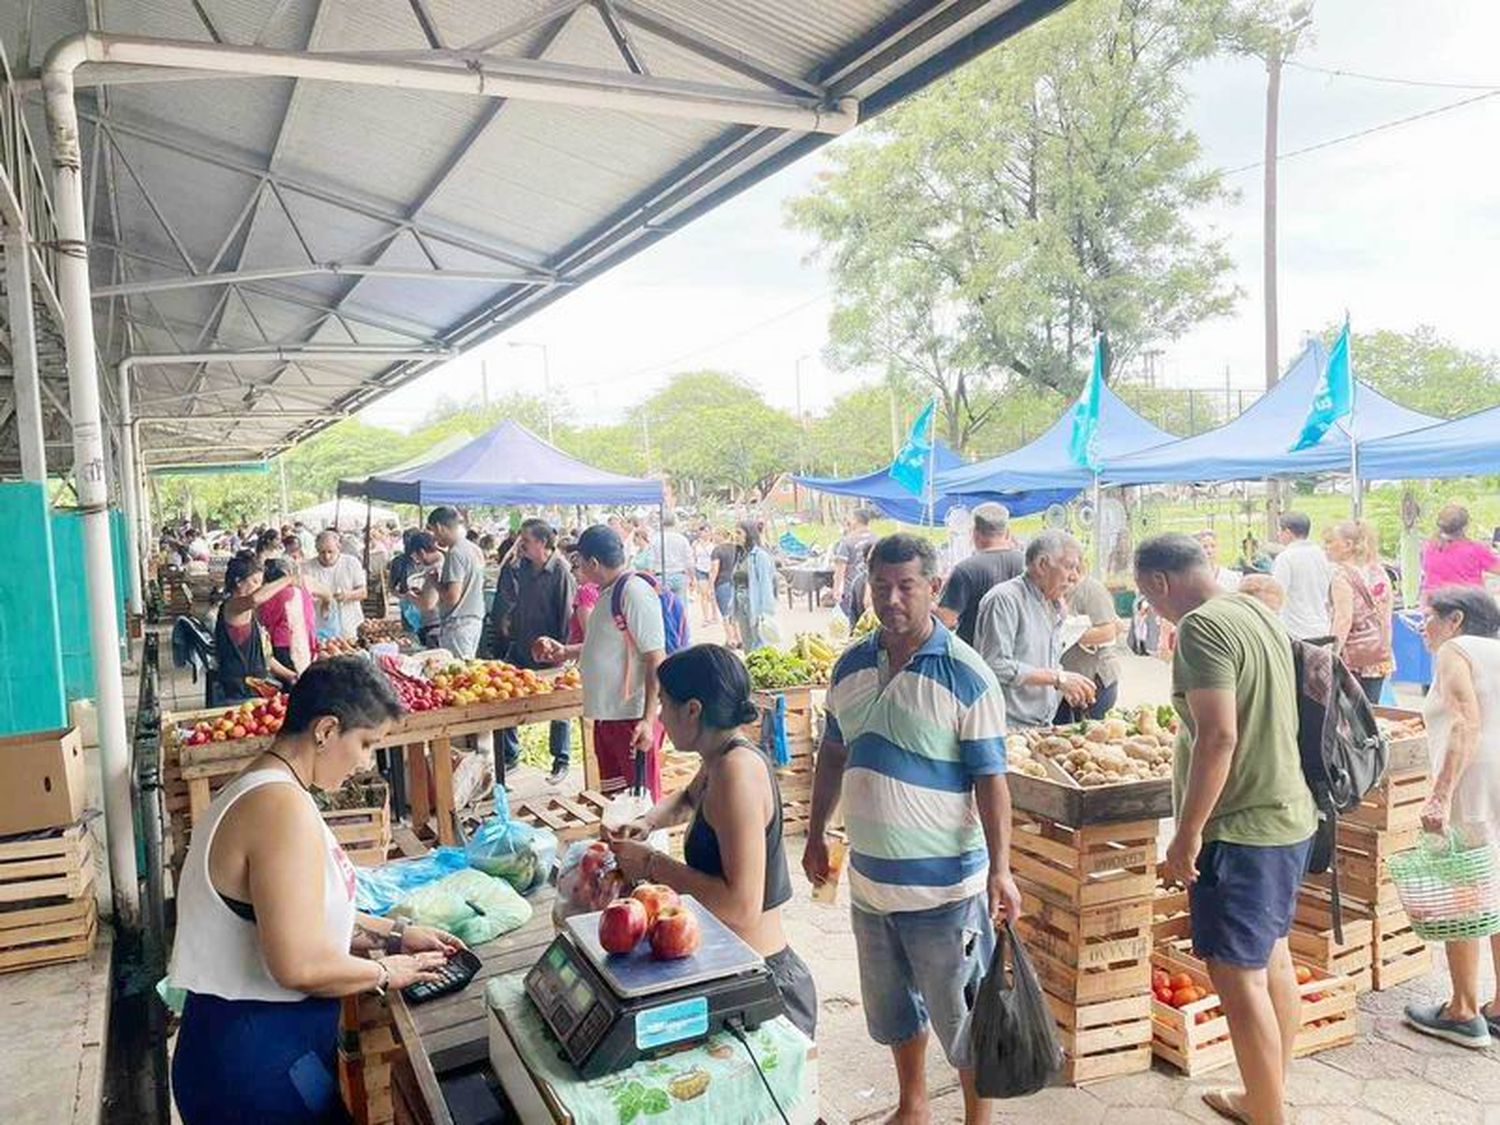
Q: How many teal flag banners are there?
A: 3